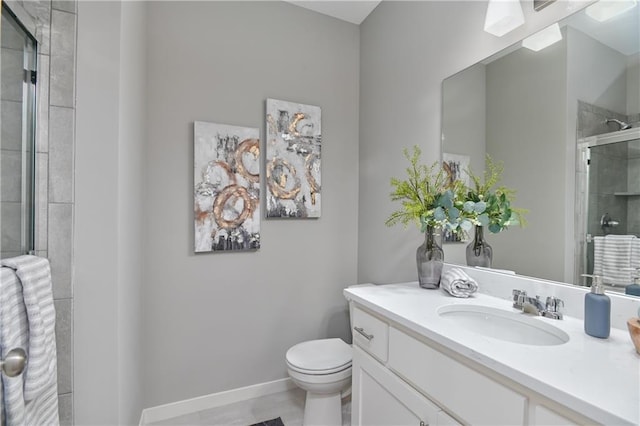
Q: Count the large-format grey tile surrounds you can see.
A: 1